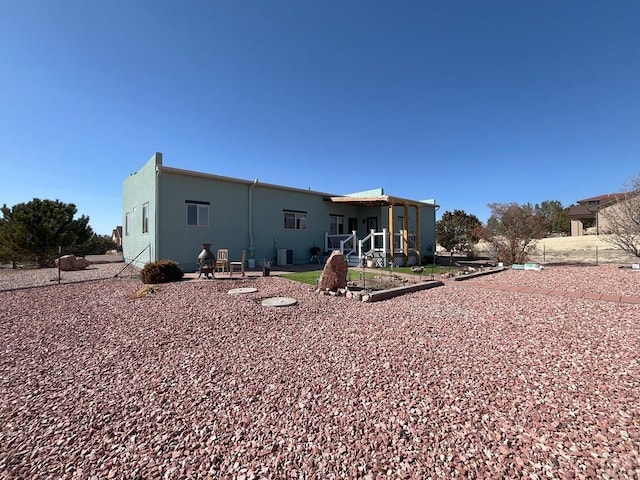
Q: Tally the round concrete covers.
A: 2